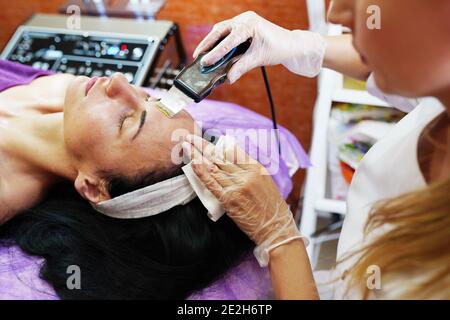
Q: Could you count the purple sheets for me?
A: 1